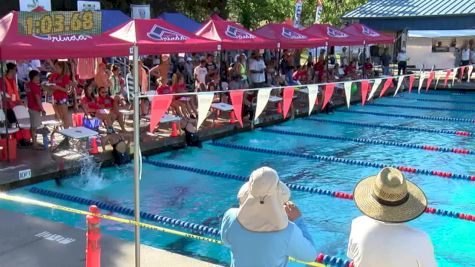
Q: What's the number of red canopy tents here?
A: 6